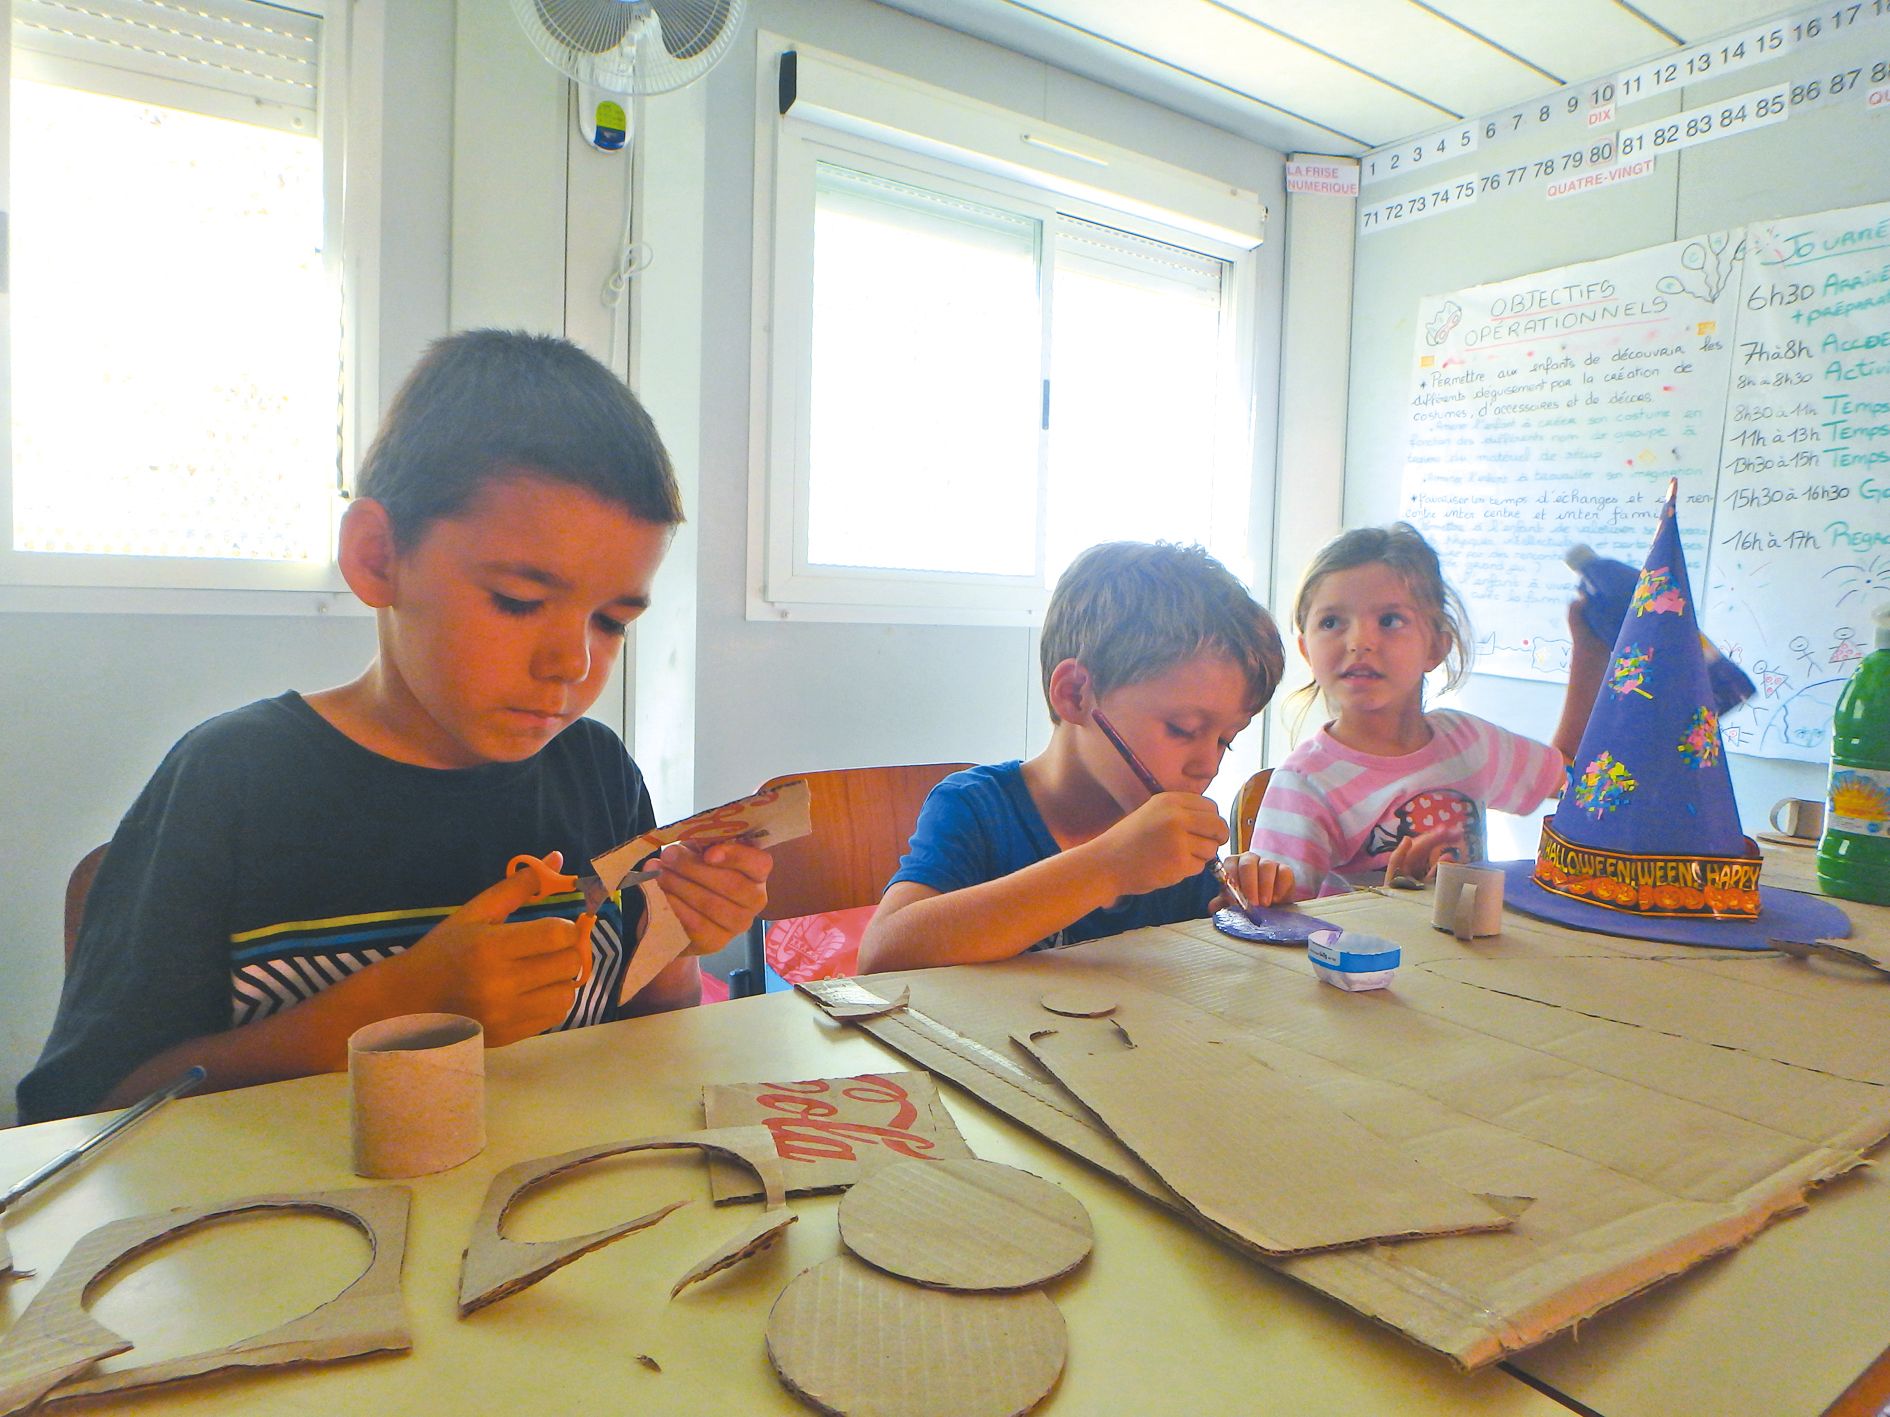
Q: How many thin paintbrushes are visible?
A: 1